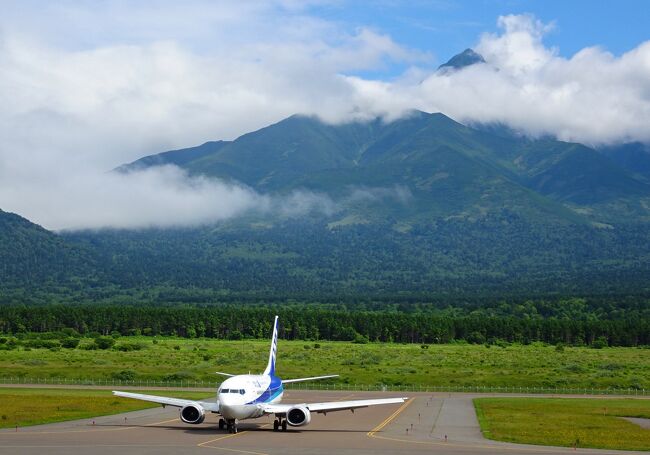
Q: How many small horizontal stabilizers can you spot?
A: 2